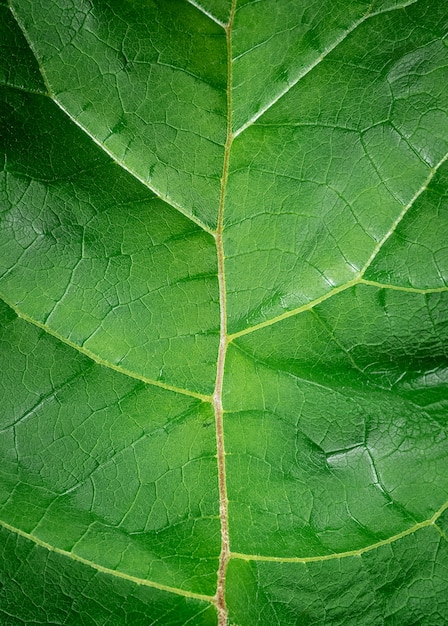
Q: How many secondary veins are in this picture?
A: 7